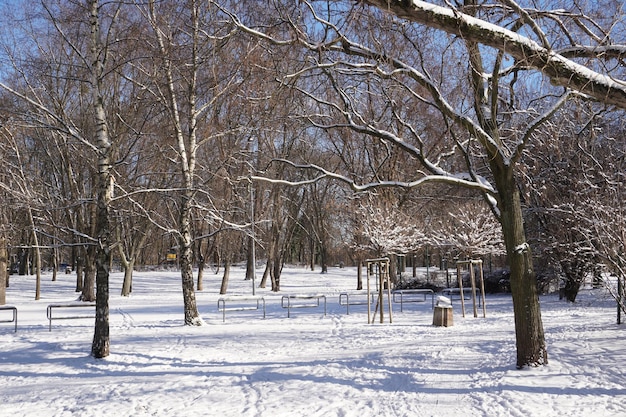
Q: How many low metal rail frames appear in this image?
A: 7